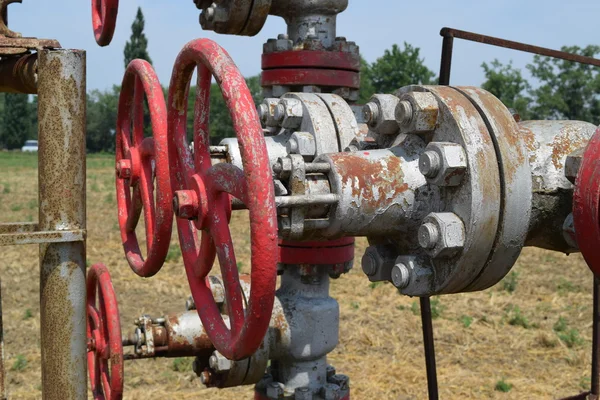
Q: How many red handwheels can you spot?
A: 4